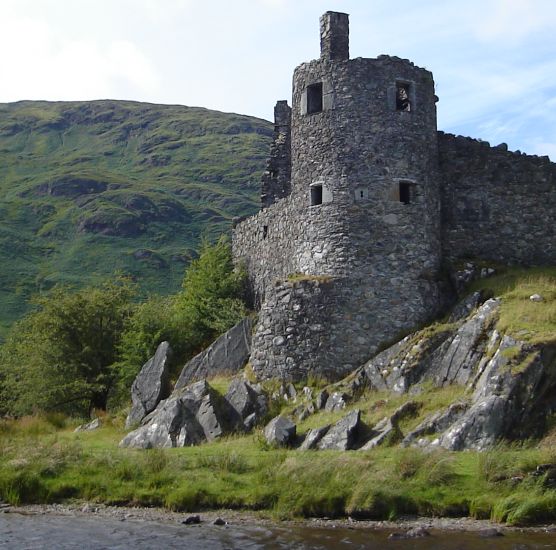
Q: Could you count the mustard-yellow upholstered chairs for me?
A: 0